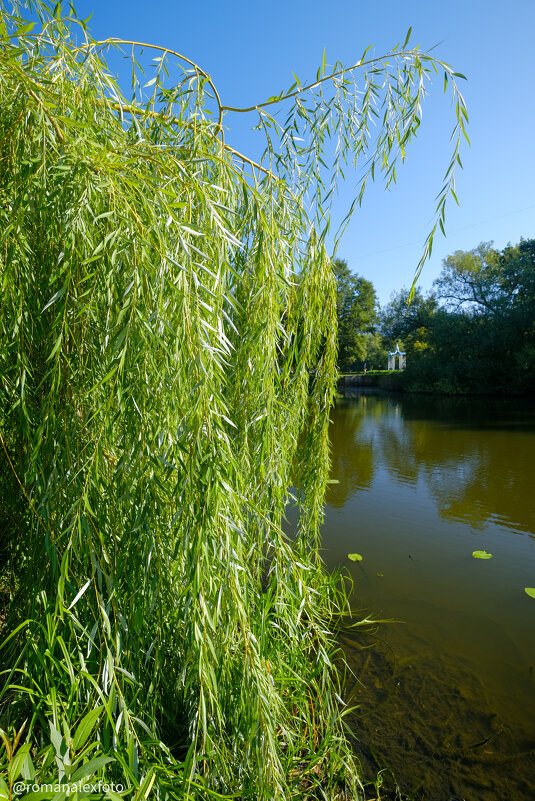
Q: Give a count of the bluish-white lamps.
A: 0